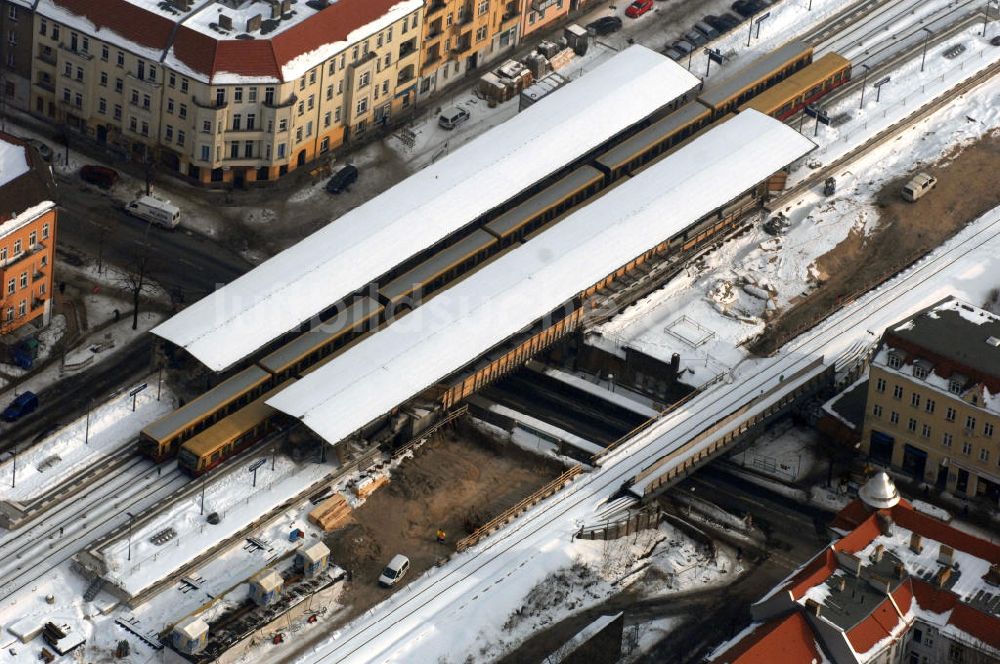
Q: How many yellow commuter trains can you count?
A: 2